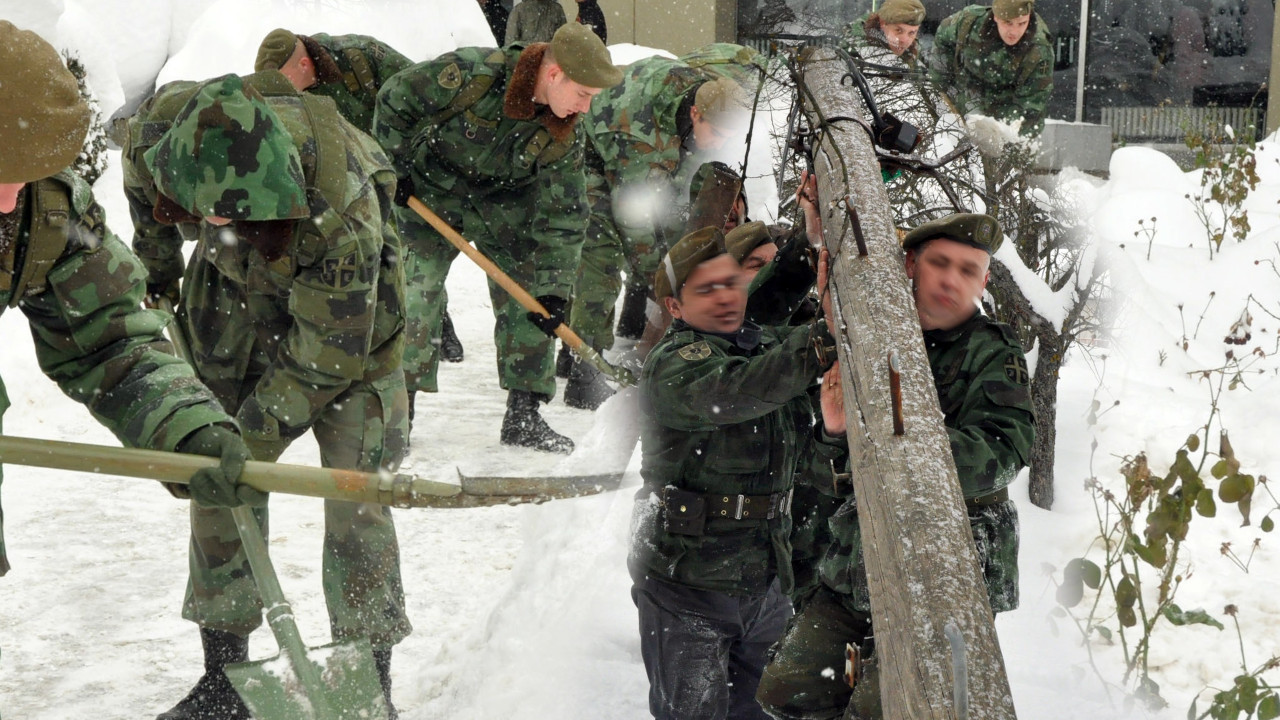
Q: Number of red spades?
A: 0